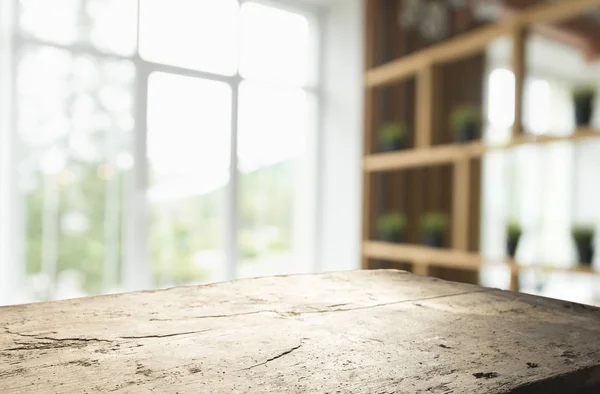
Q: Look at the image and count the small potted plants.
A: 7